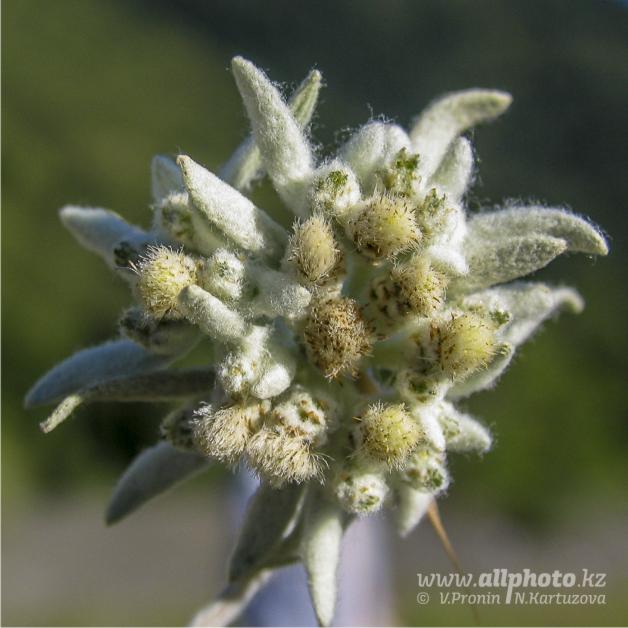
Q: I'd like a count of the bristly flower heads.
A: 9